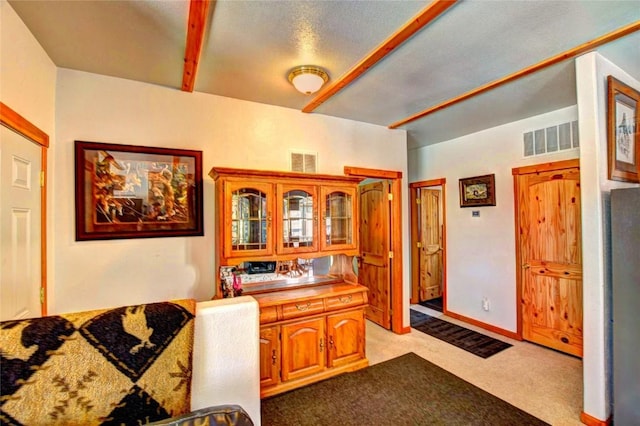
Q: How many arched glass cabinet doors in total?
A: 3